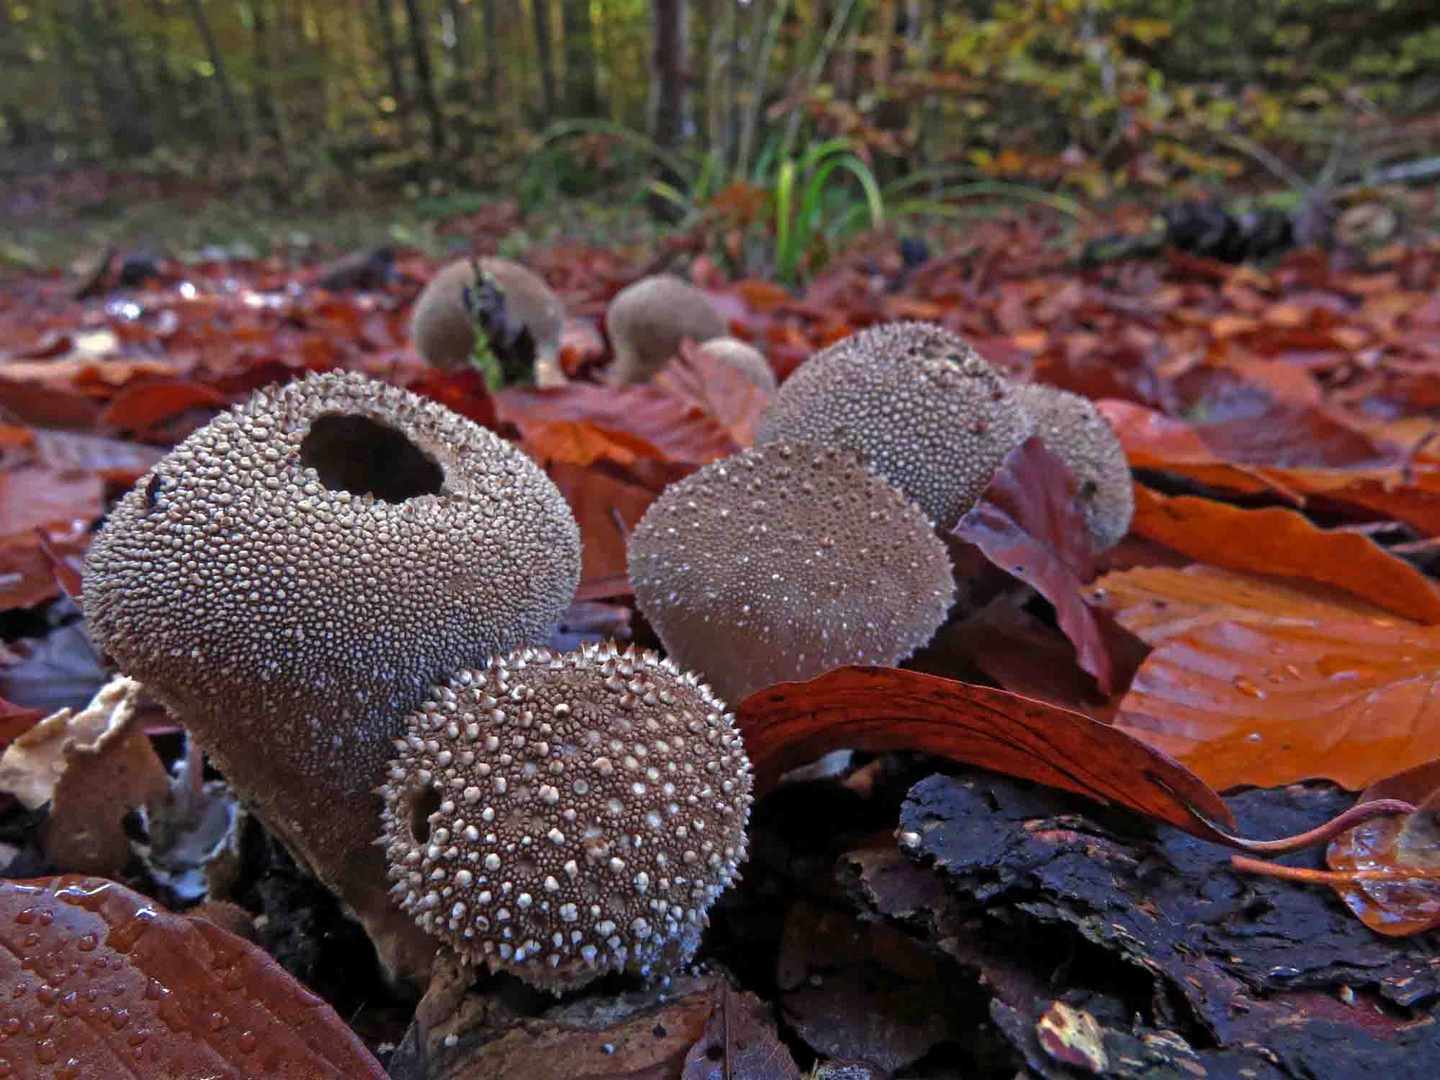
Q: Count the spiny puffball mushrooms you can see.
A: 8